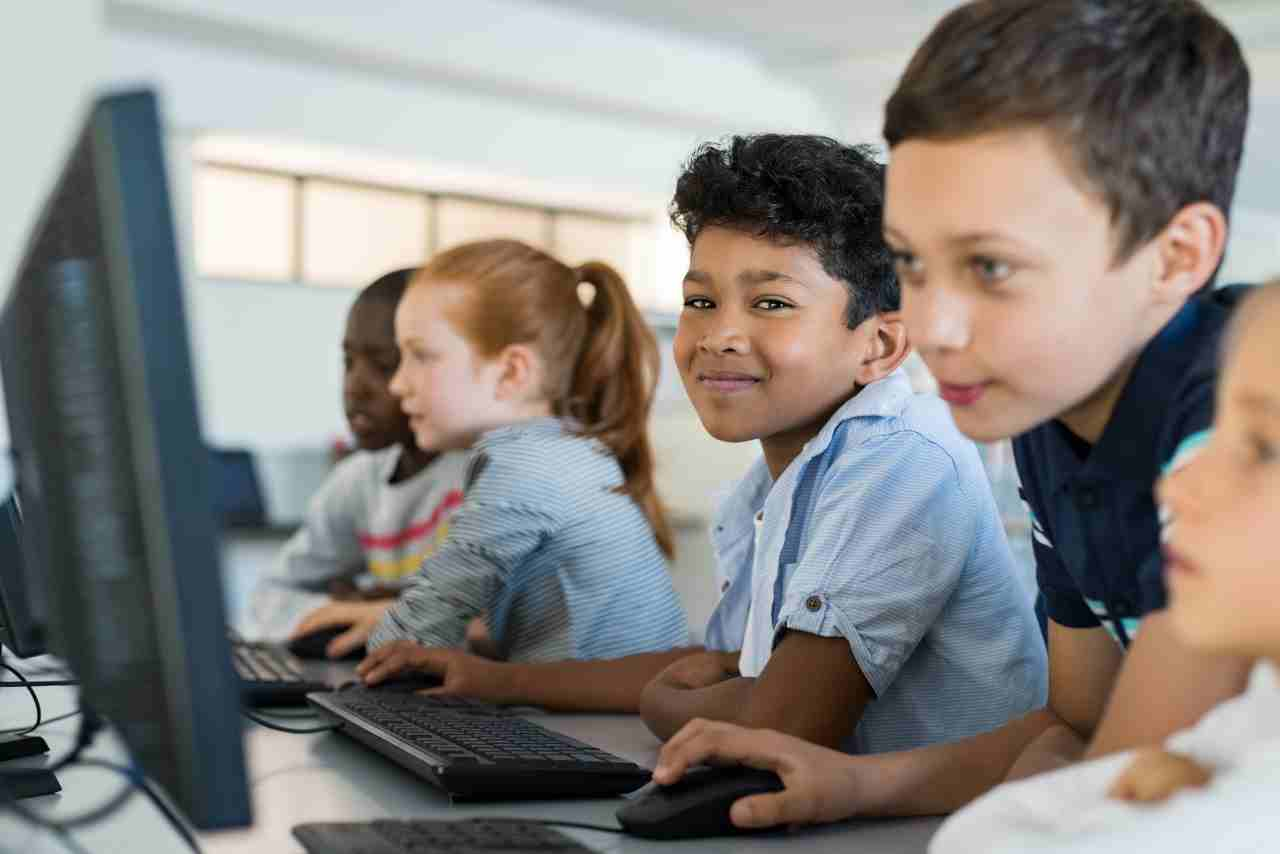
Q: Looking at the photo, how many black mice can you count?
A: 3